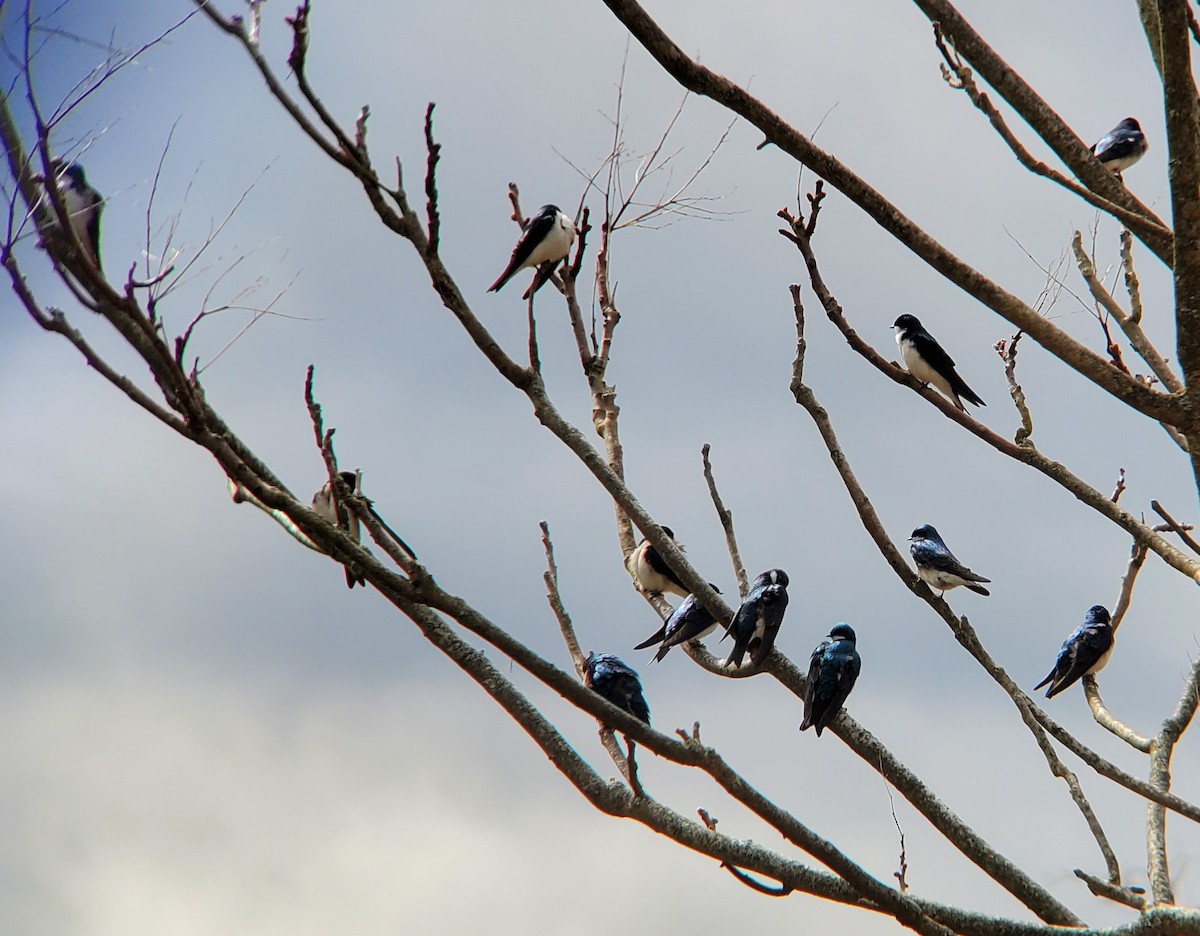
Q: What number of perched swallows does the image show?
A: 12